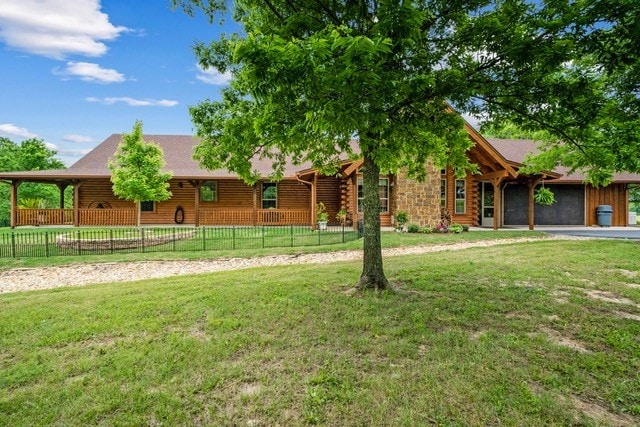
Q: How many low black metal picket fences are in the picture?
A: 1